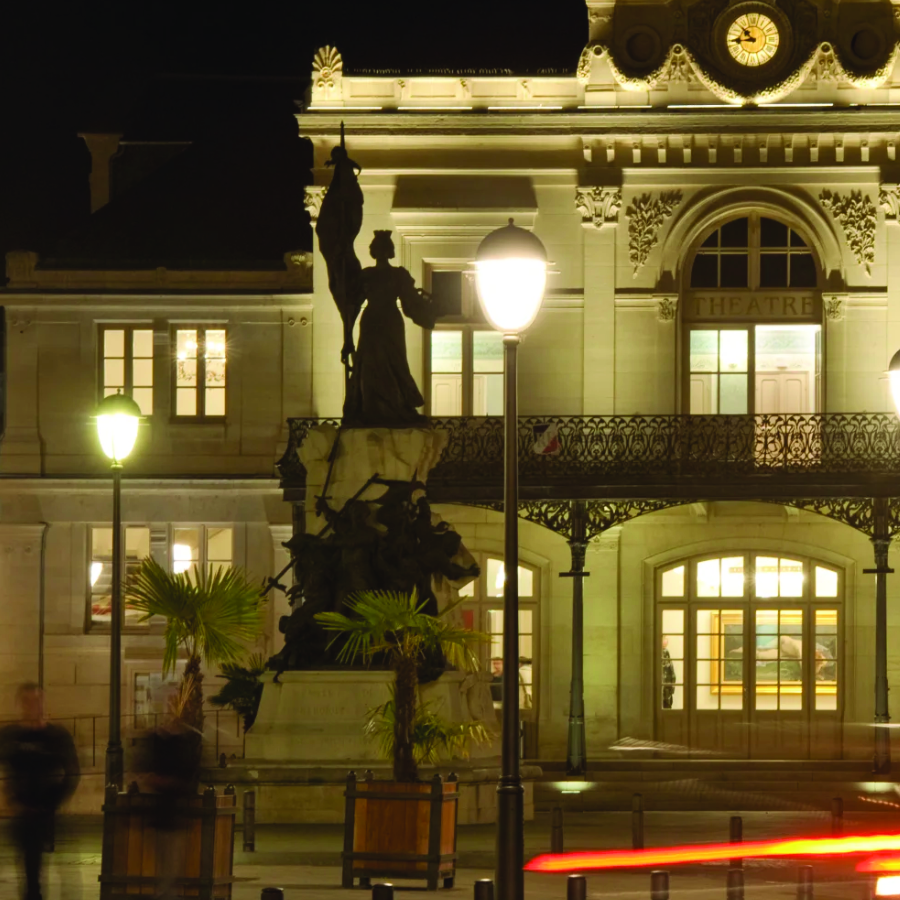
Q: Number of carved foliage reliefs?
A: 2